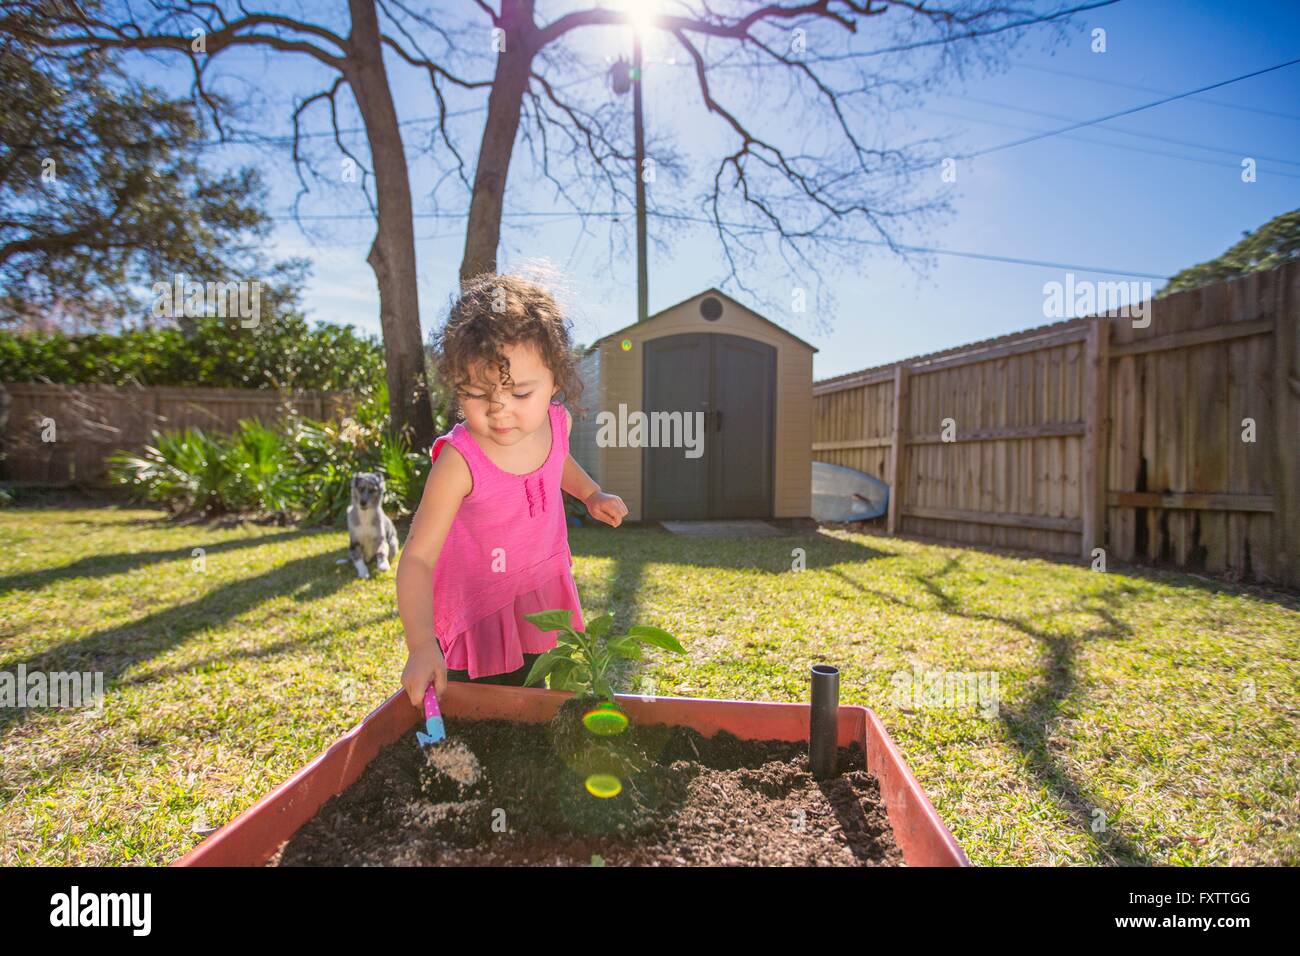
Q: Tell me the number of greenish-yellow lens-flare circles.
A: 3